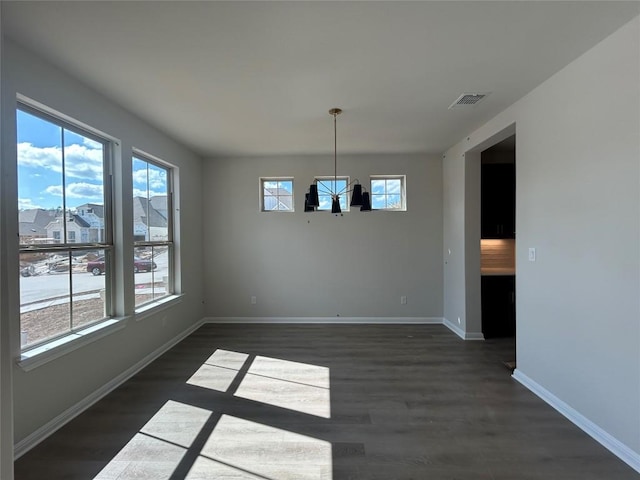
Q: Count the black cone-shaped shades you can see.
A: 5